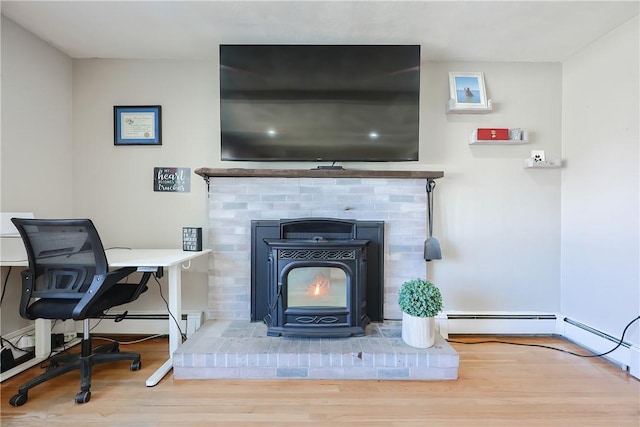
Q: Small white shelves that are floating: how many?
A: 3